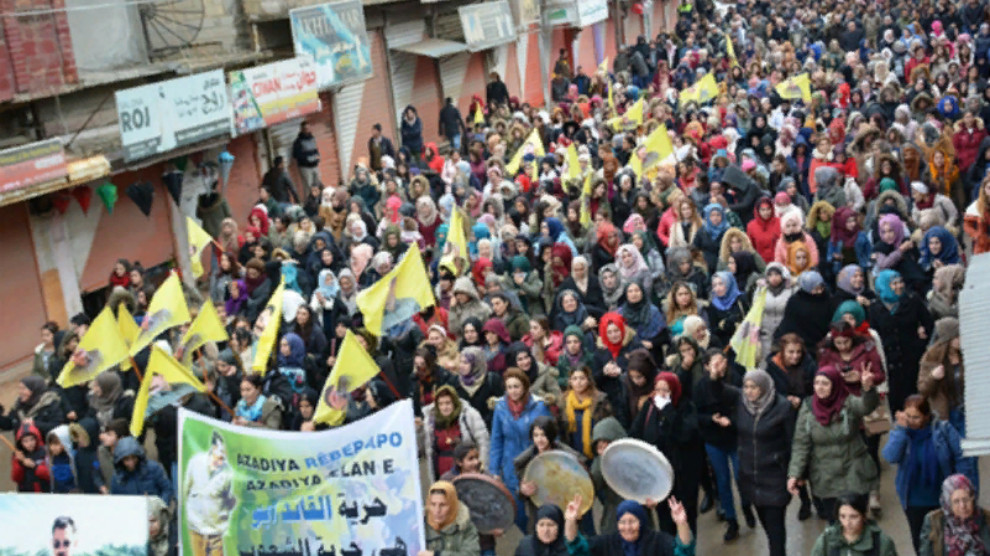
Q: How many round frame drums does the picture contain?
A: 3